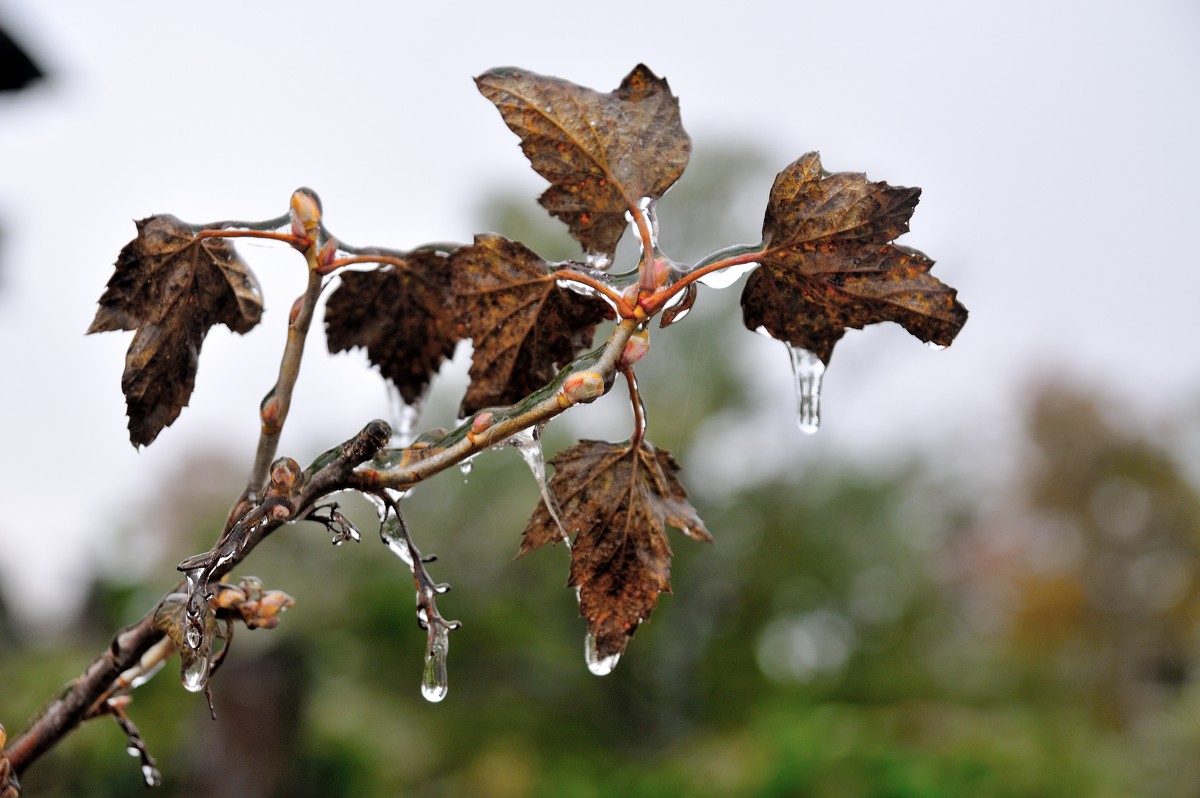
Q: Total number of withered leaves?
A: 6